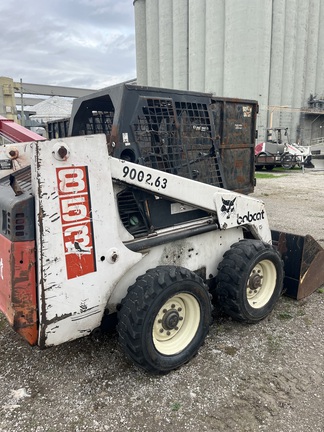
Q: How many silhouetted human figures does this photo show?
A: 0